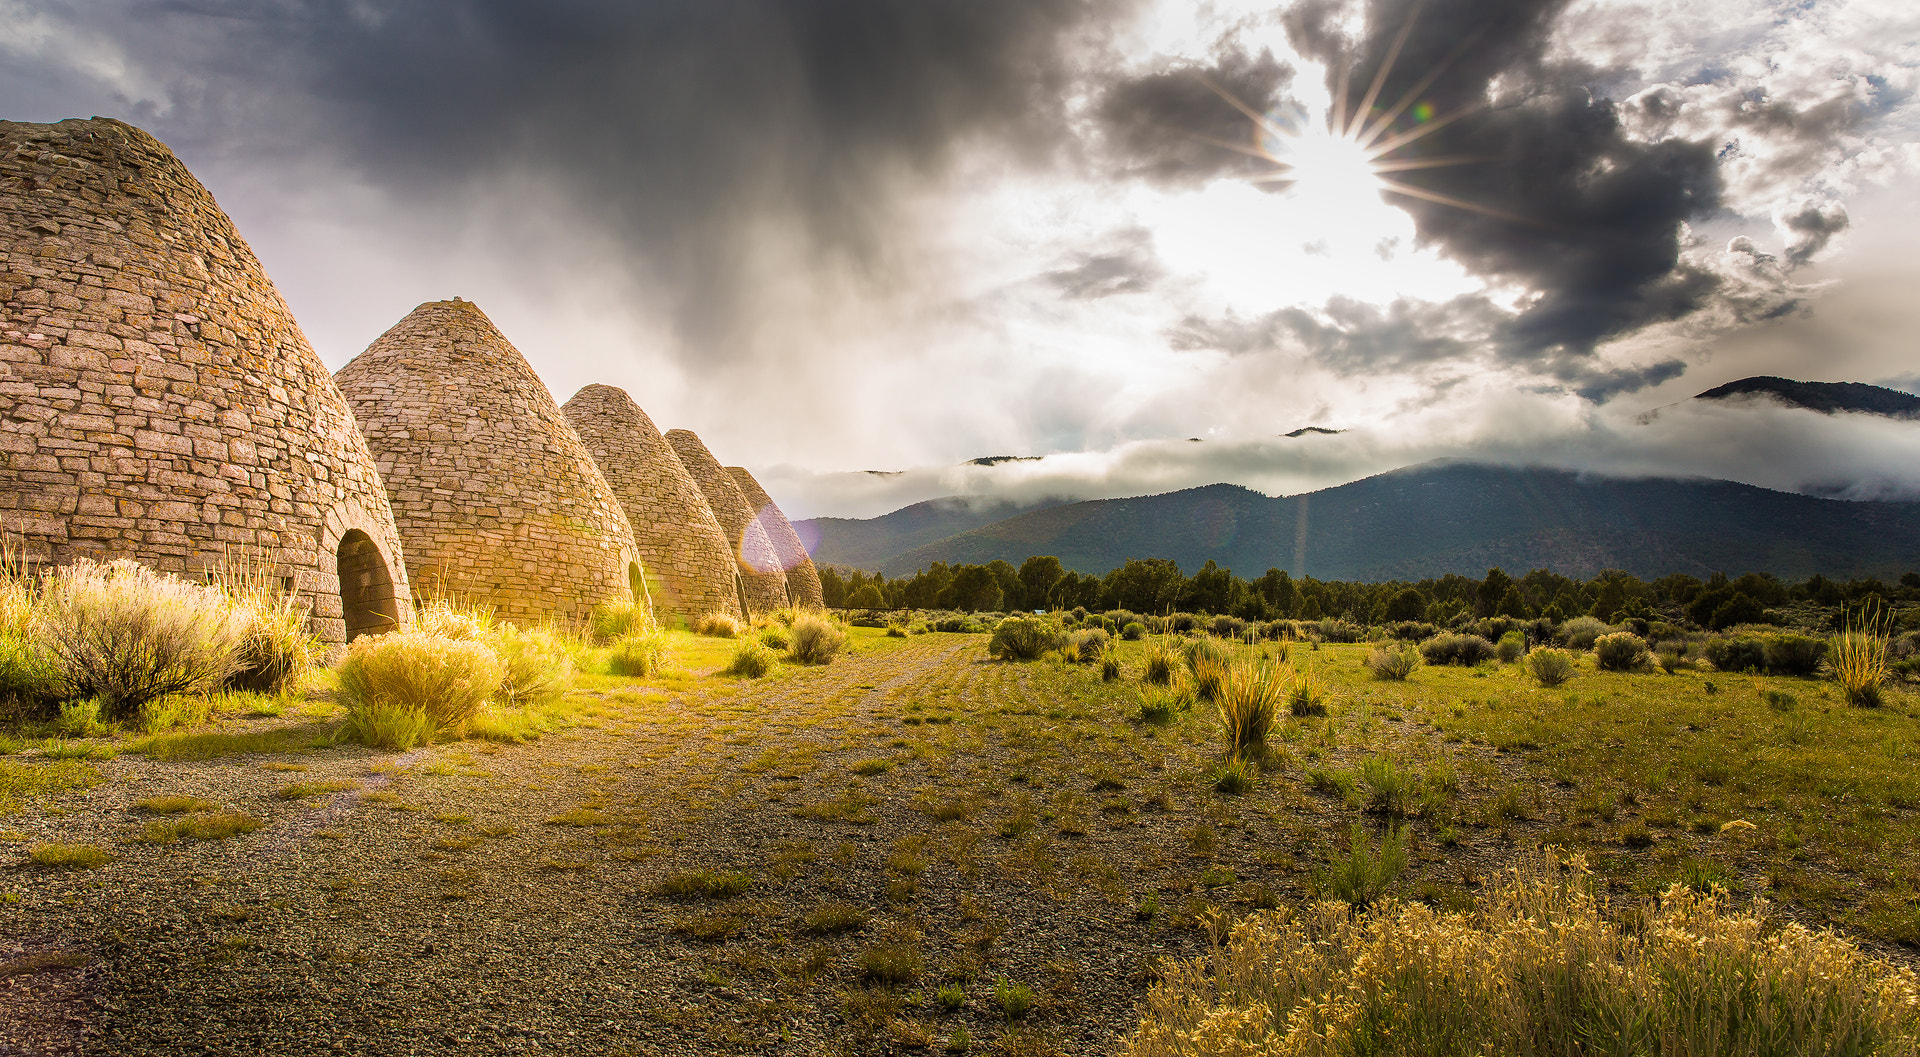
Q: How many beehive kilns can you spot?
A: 5